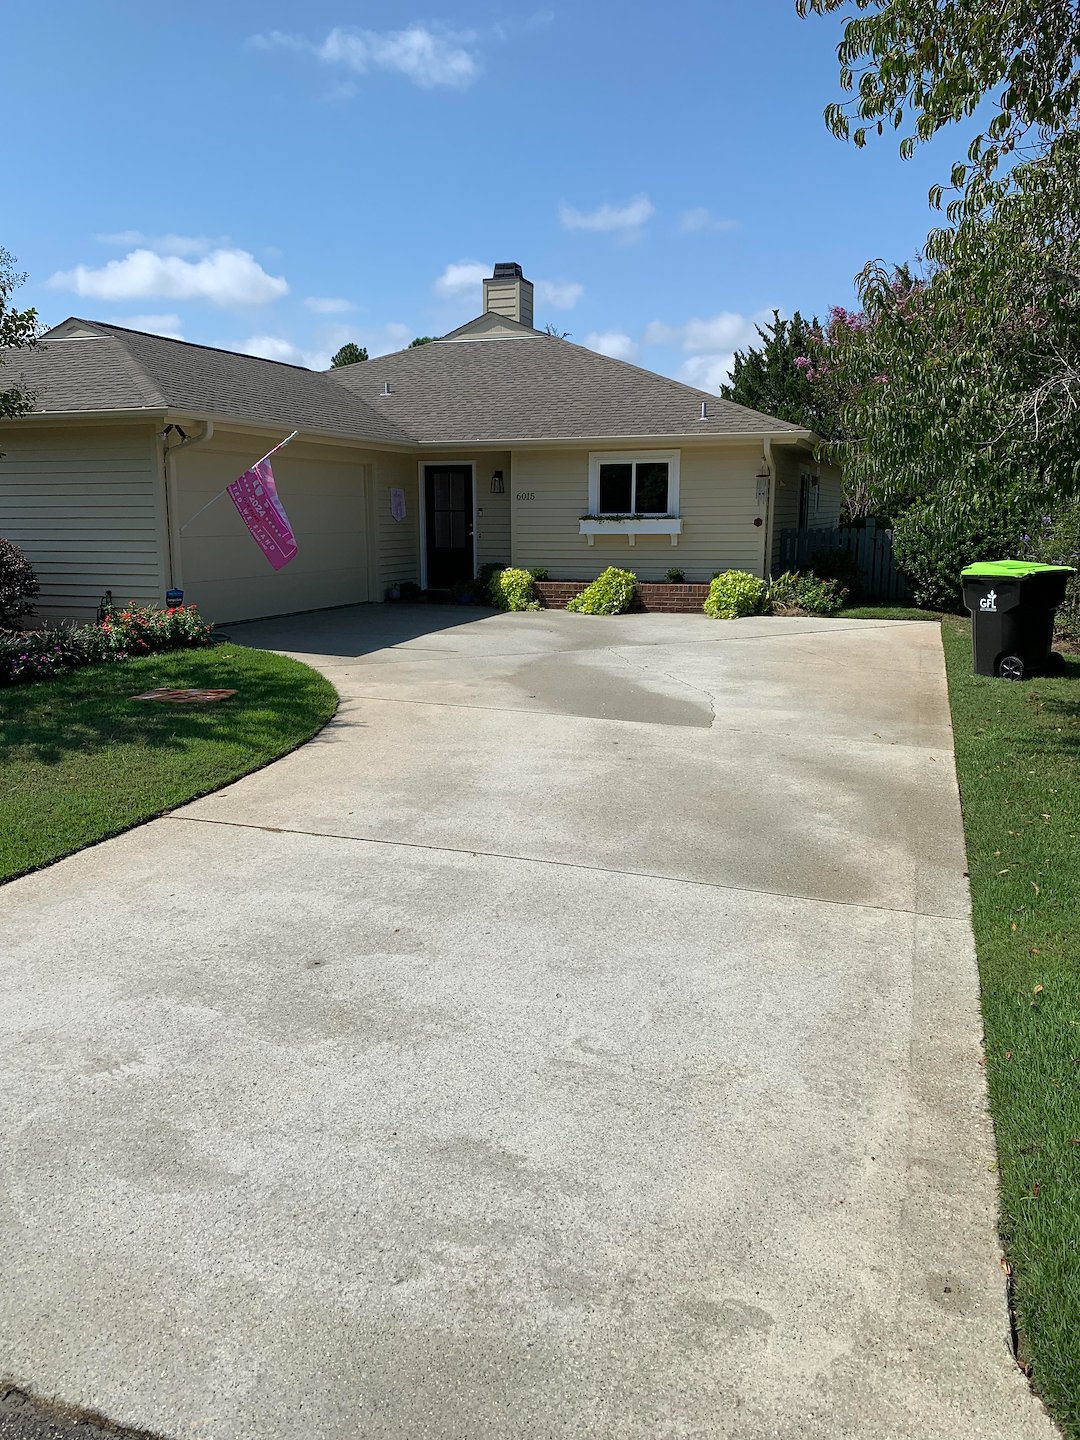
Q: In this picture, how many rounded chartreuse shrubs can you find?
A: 3